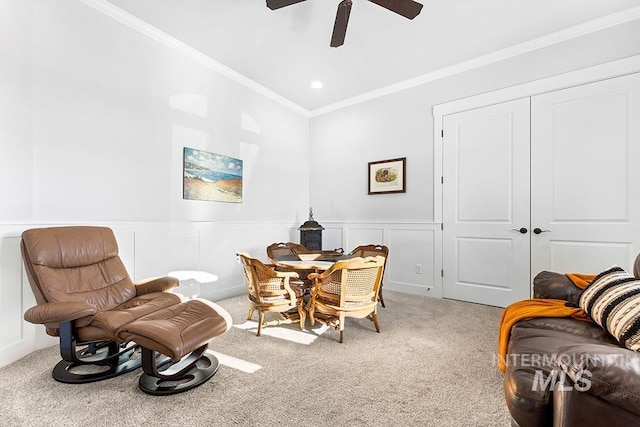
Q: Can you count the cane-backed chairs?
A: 4